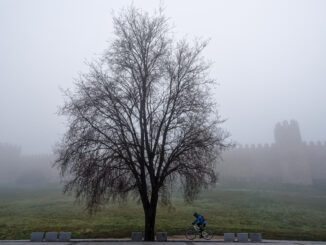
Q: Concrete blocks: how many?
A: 8